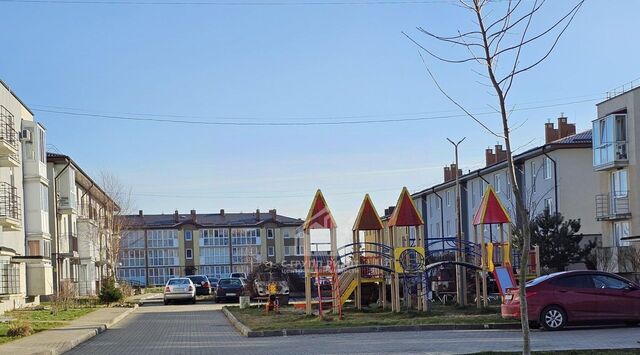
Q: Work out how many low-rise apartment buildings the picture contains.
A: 5